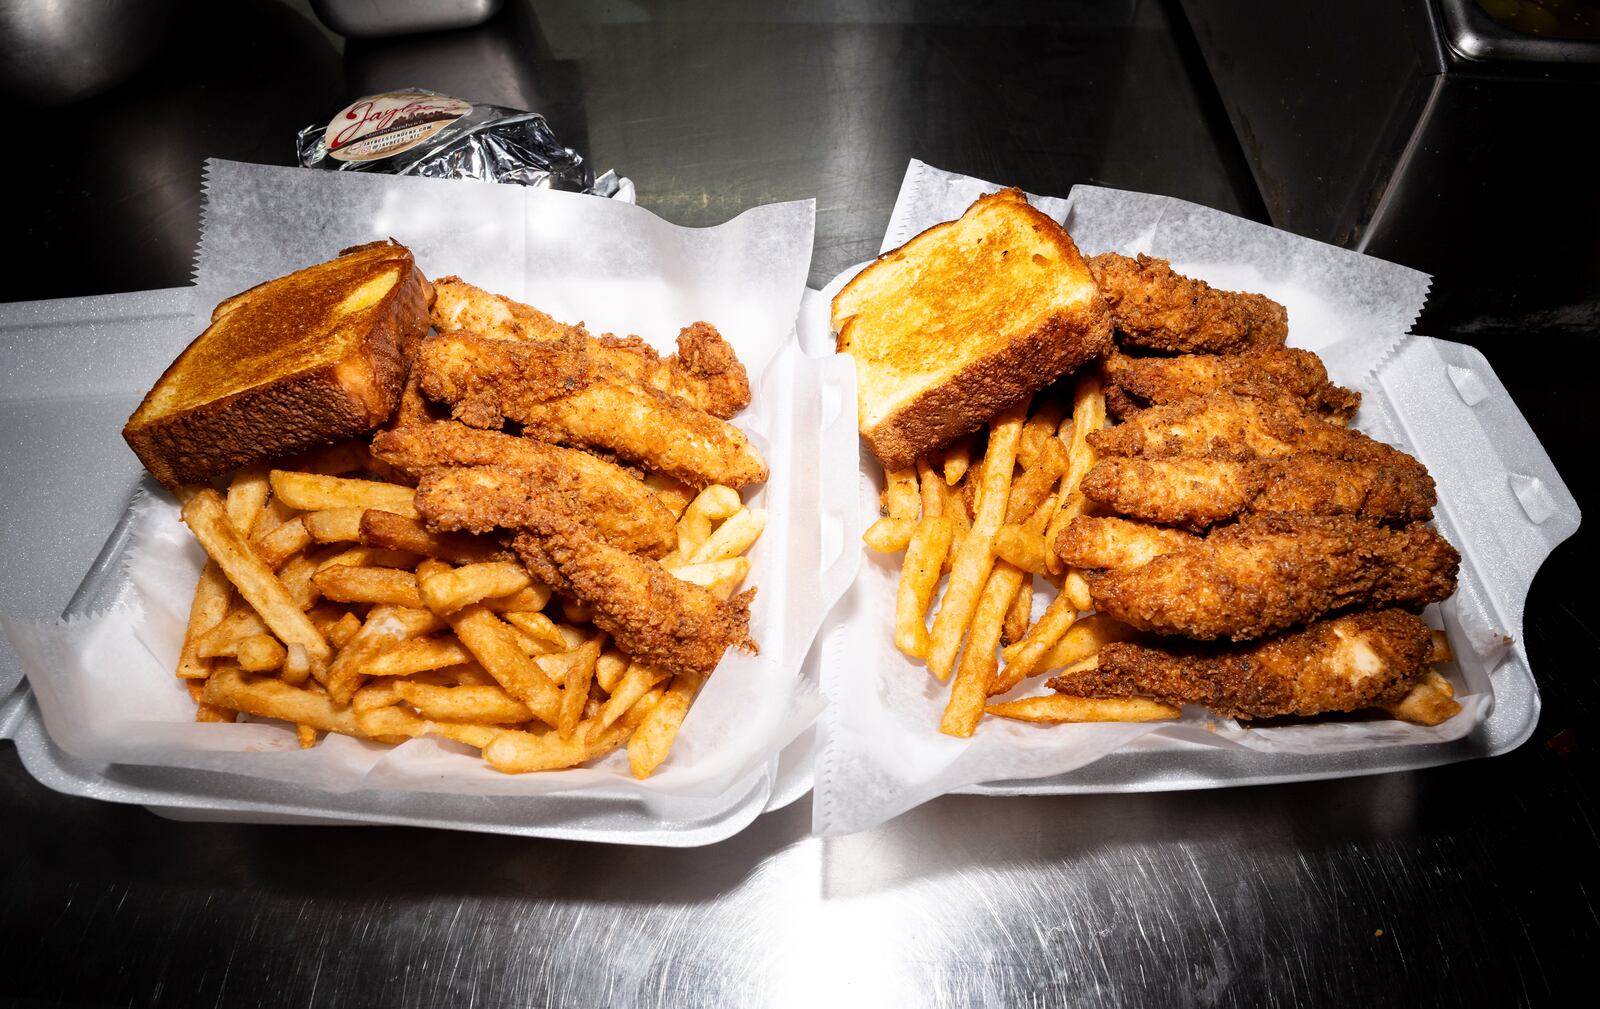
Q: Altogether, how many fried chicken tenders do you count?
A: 10